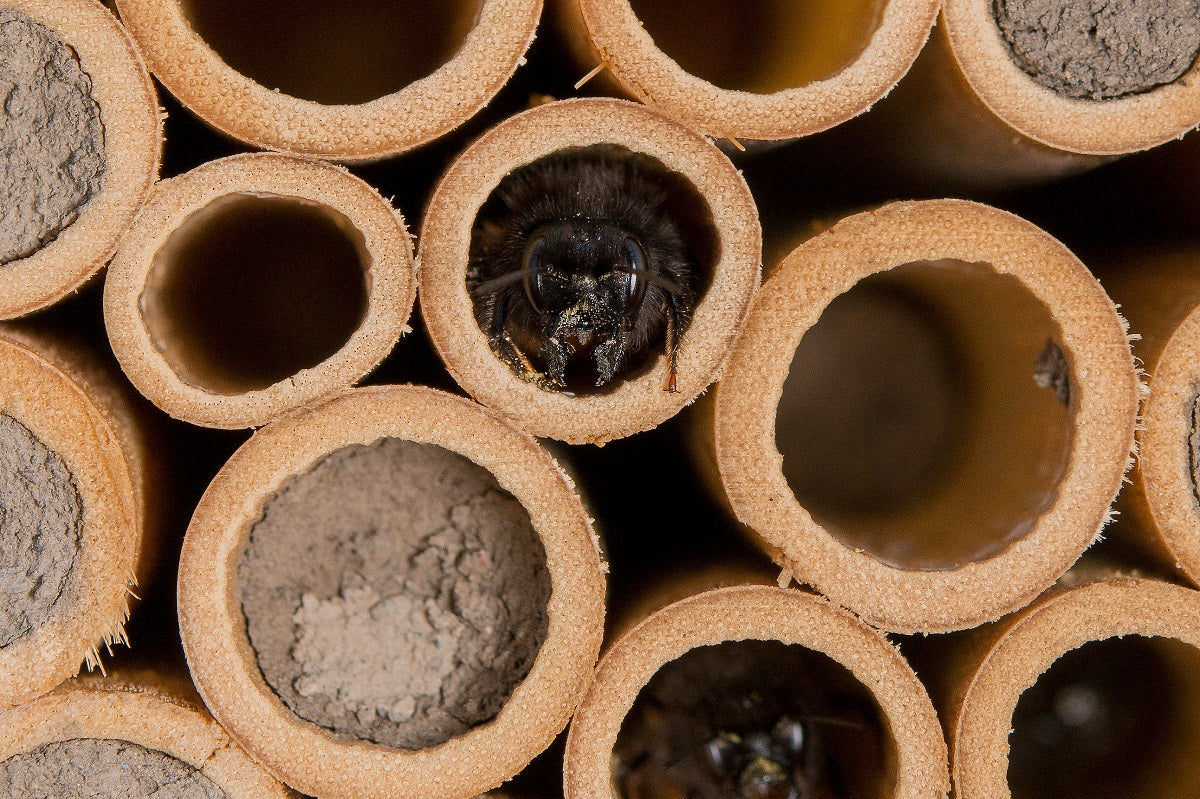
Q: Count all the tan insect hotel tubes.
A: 13